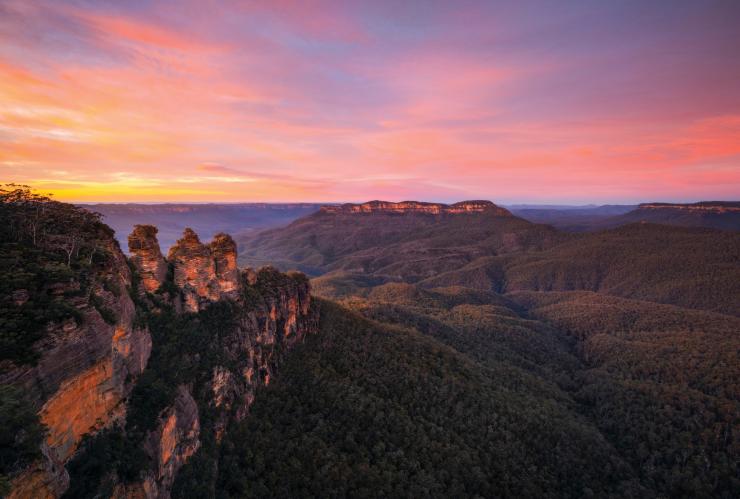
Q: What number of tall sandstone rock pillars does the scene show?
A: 3